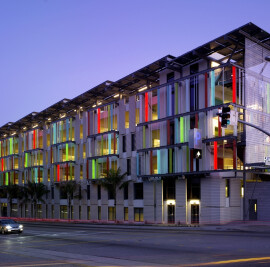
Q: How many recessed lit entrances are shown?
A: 2